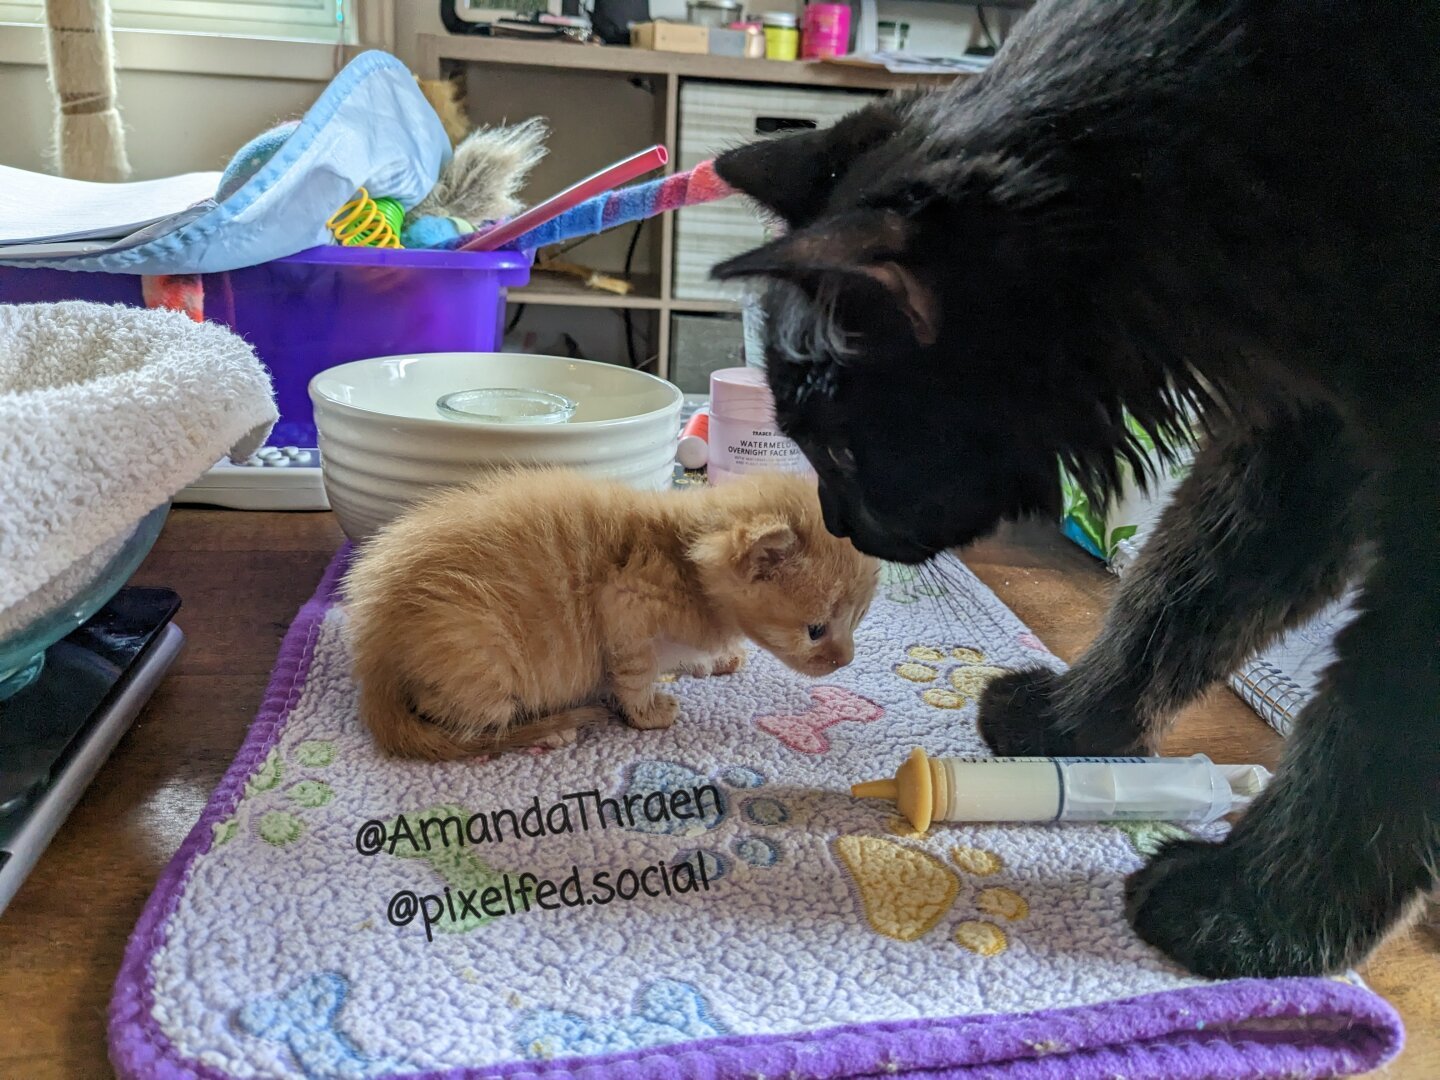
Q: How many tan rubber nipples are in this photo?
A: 1